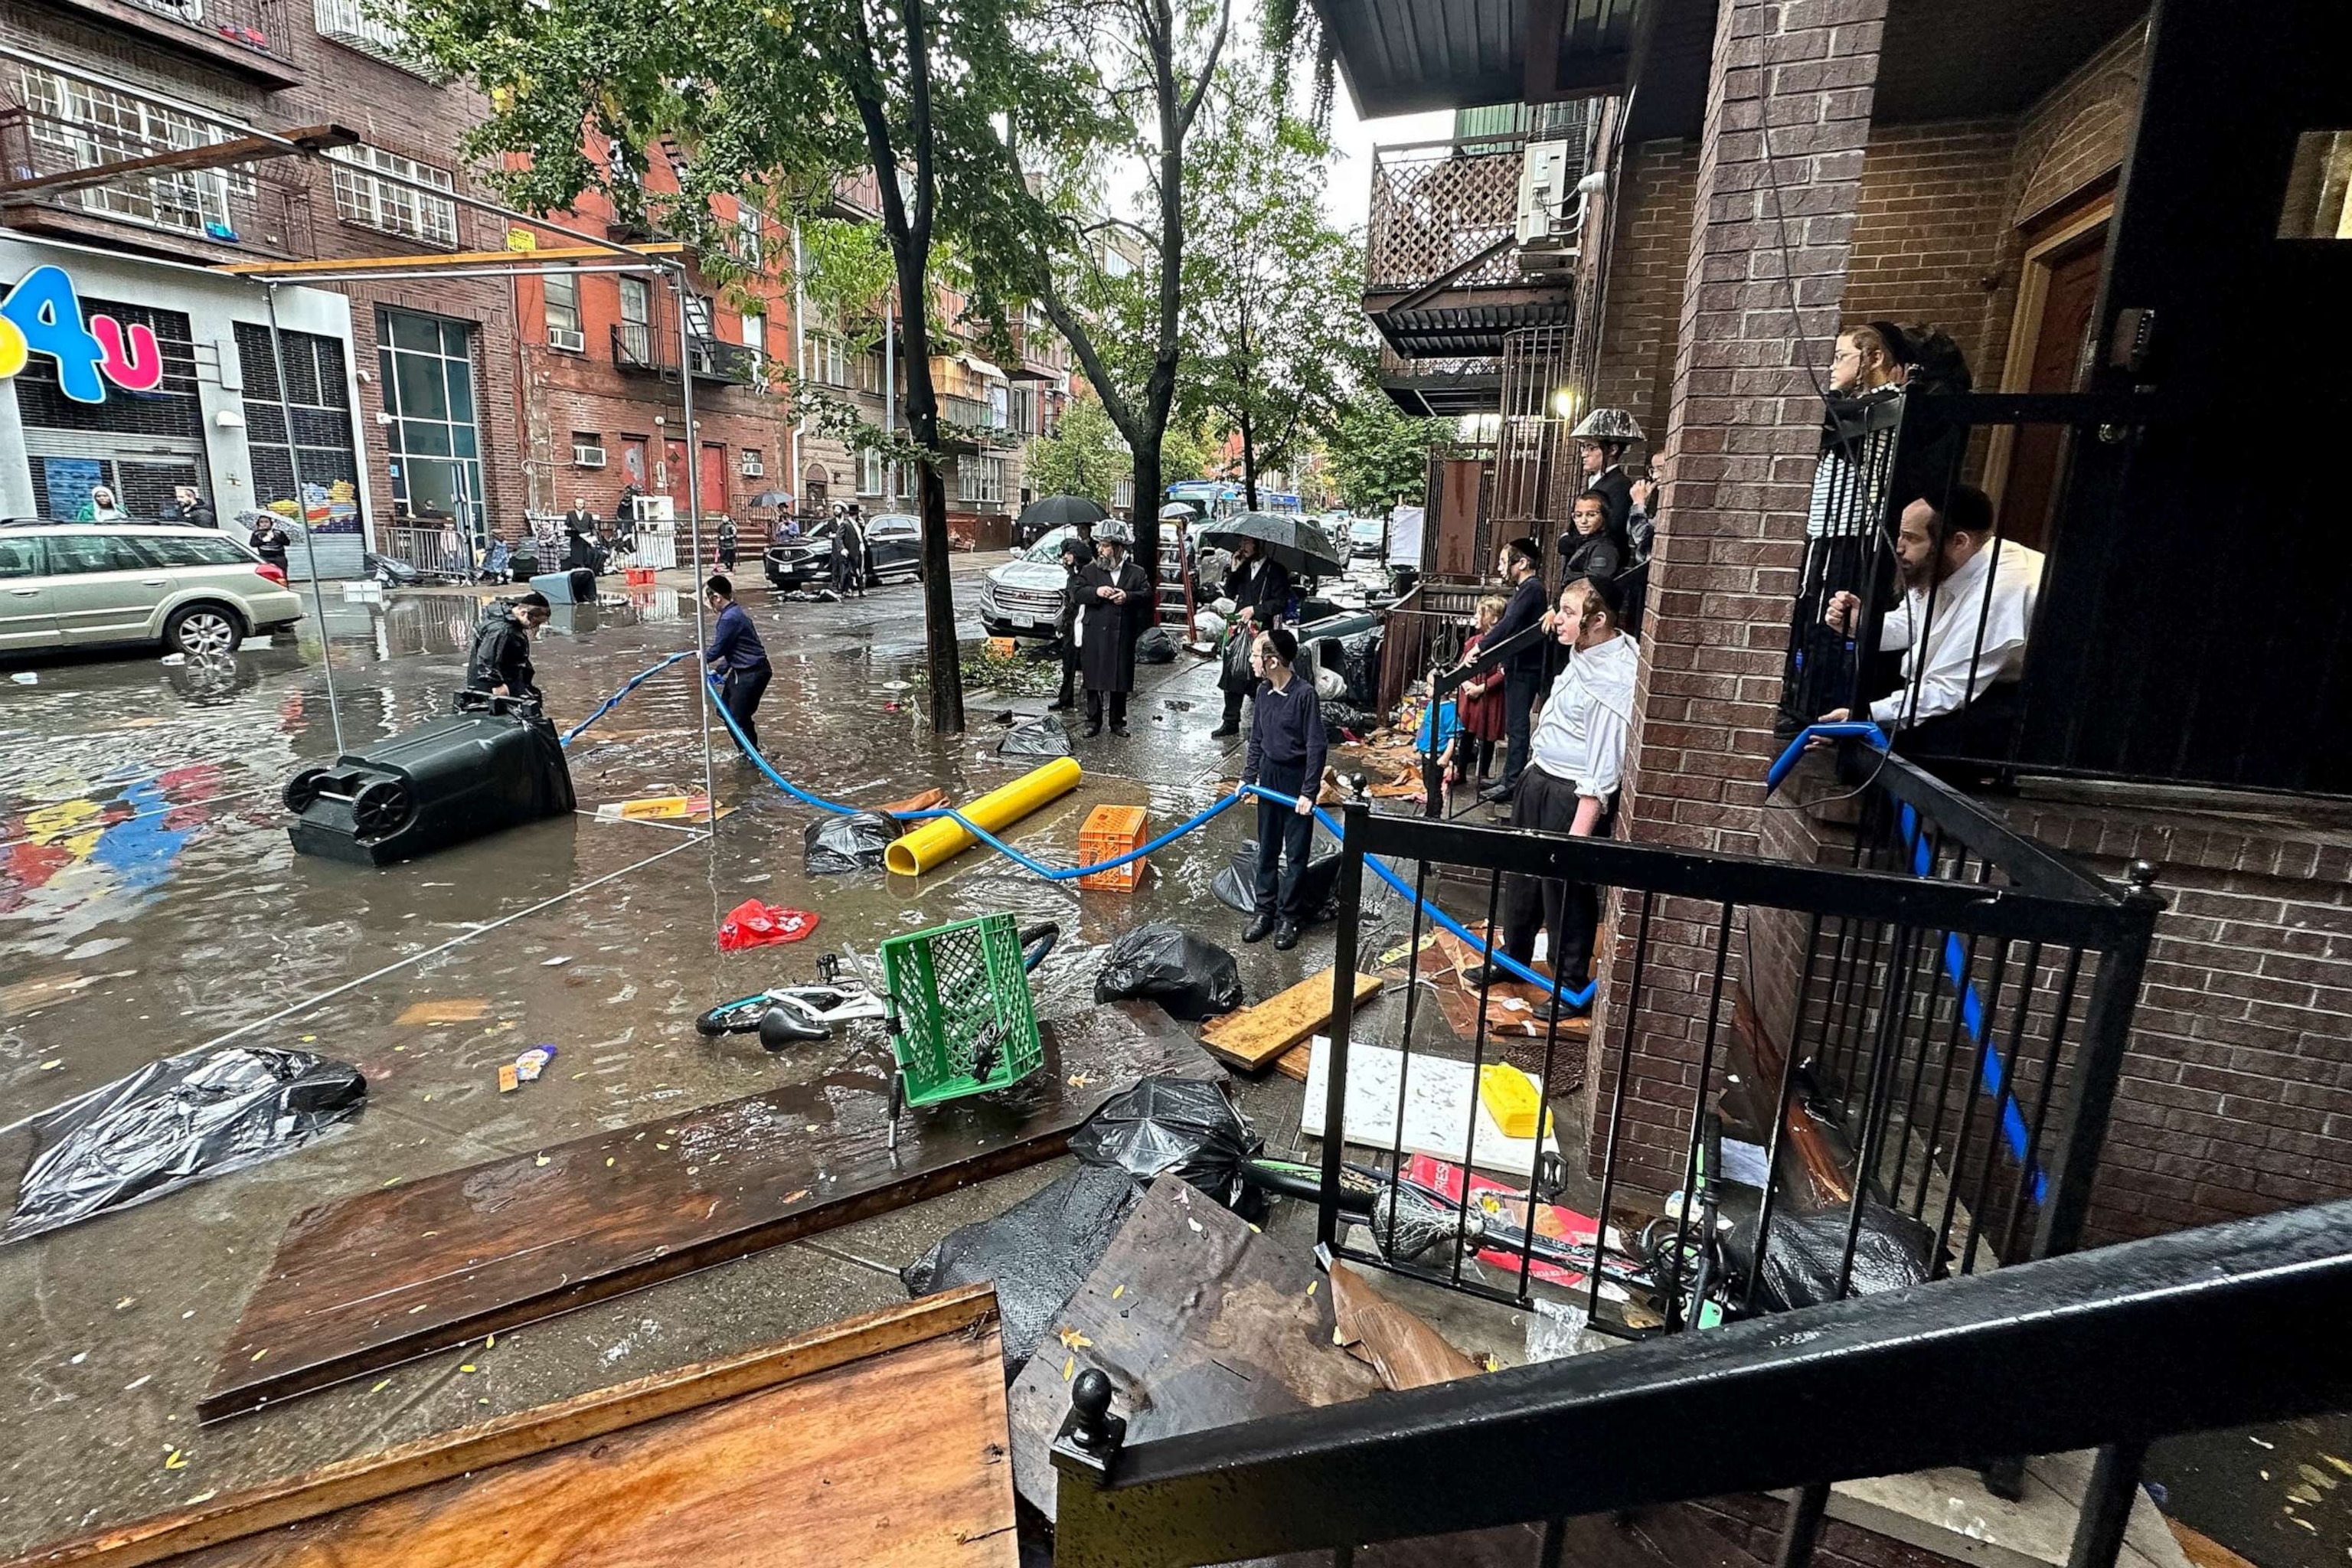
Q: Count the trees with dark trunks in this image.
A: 3